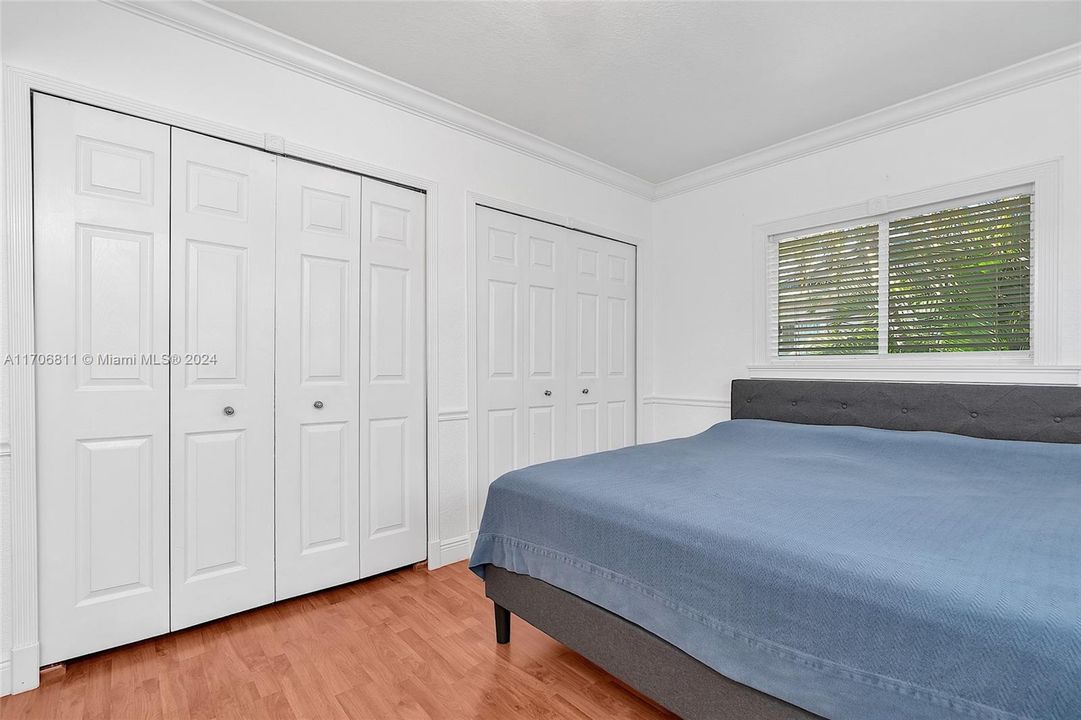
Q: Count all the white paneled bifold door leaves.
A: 8